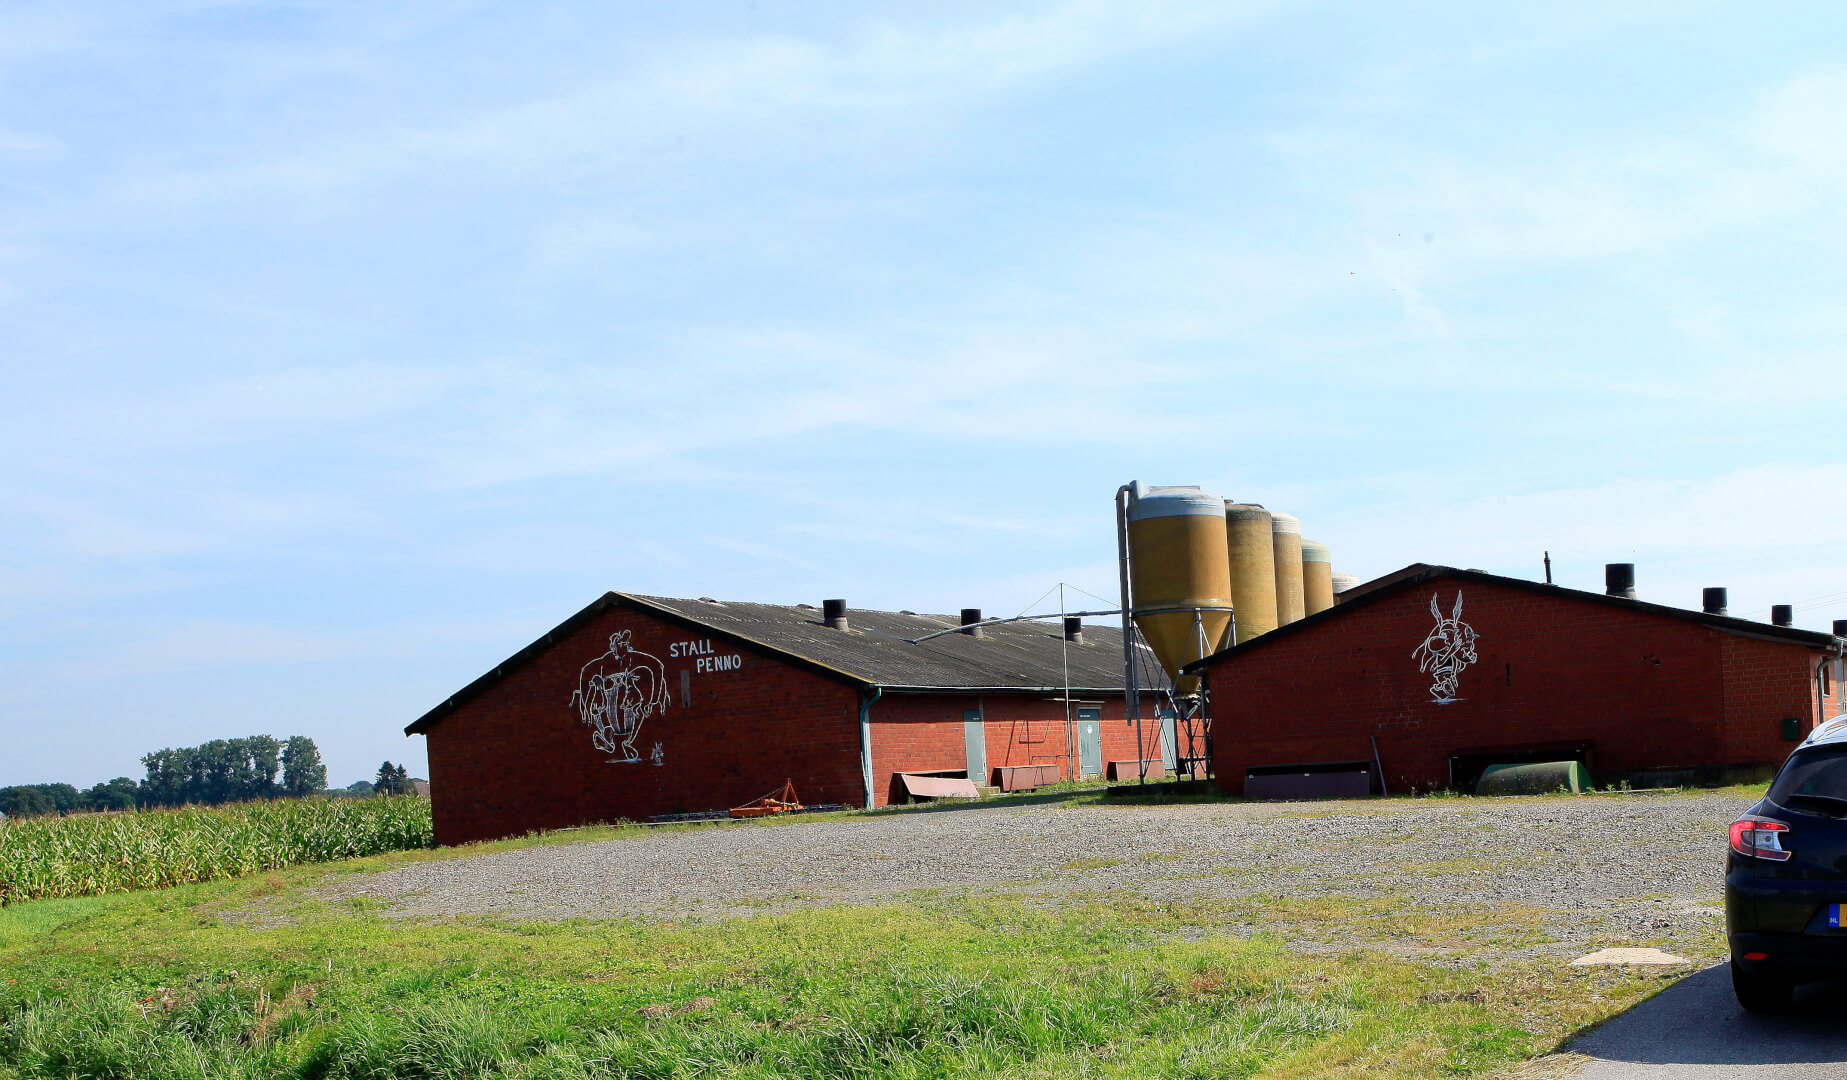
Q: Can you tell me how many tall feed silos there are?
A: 5